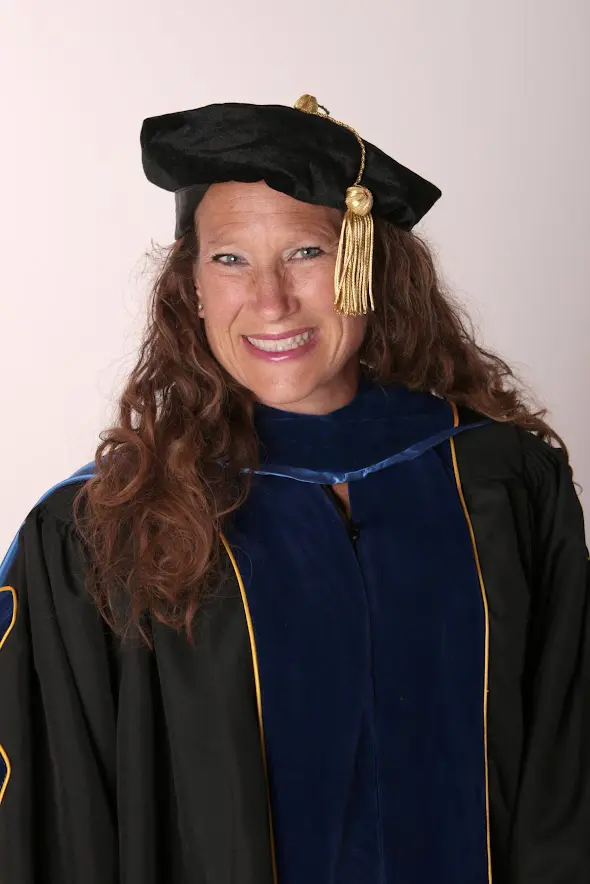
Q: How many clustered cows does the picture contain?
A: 0